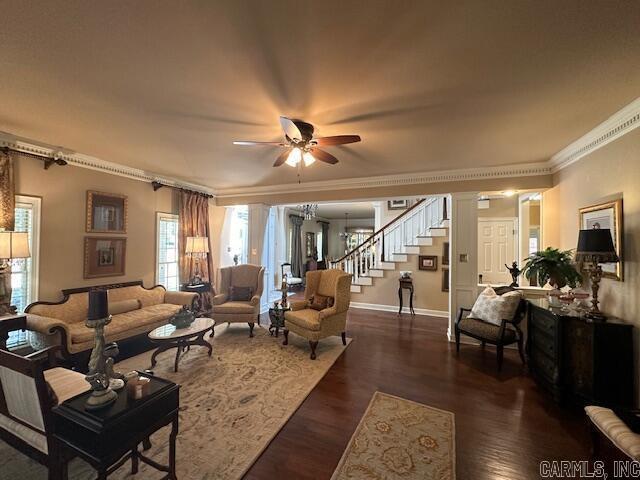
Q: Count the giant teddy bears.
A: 0